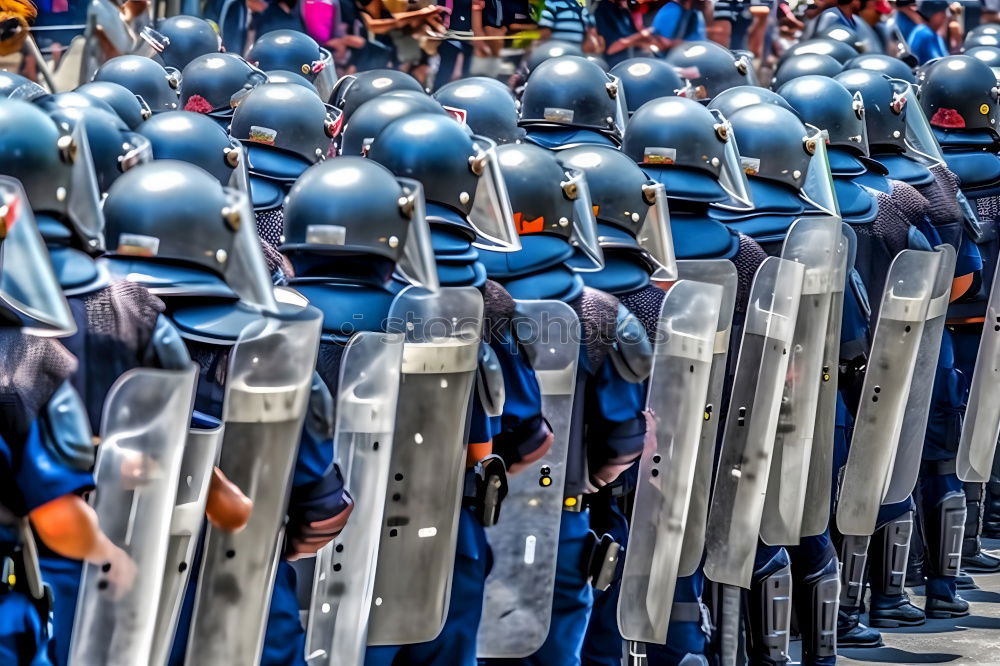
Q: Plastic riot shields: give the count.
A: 14